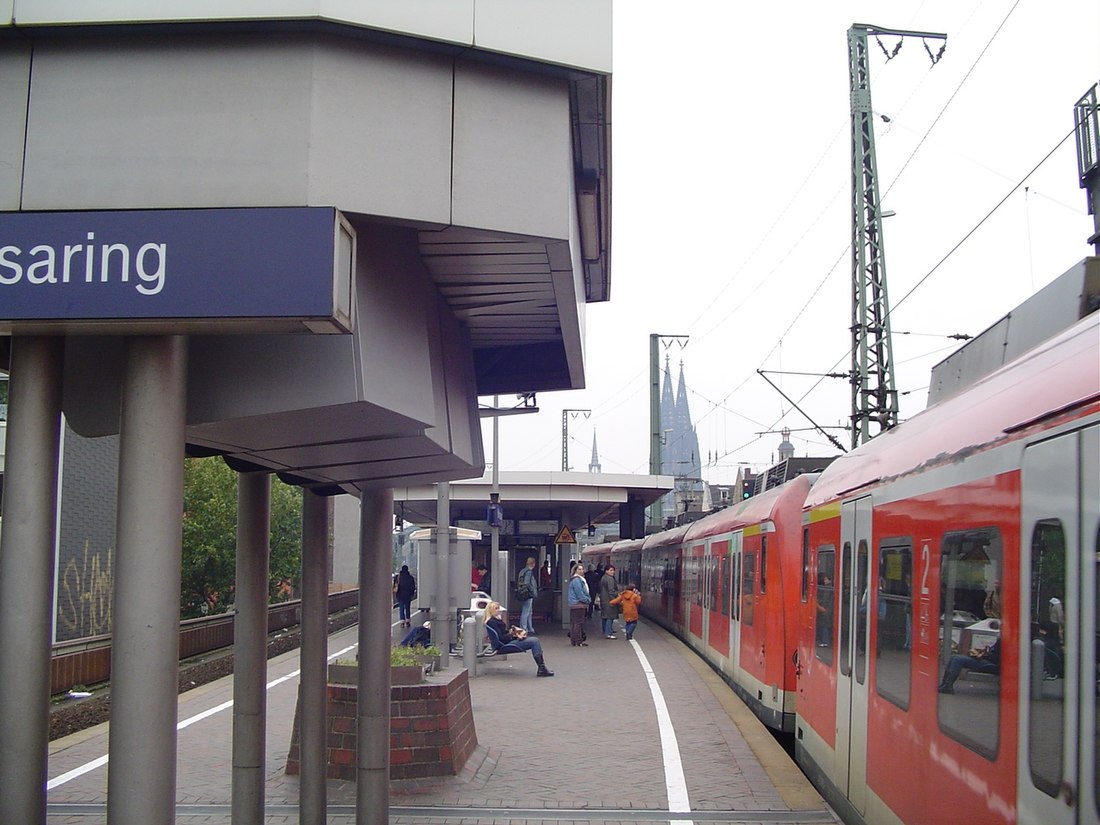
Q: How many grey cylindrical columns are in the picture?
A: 5